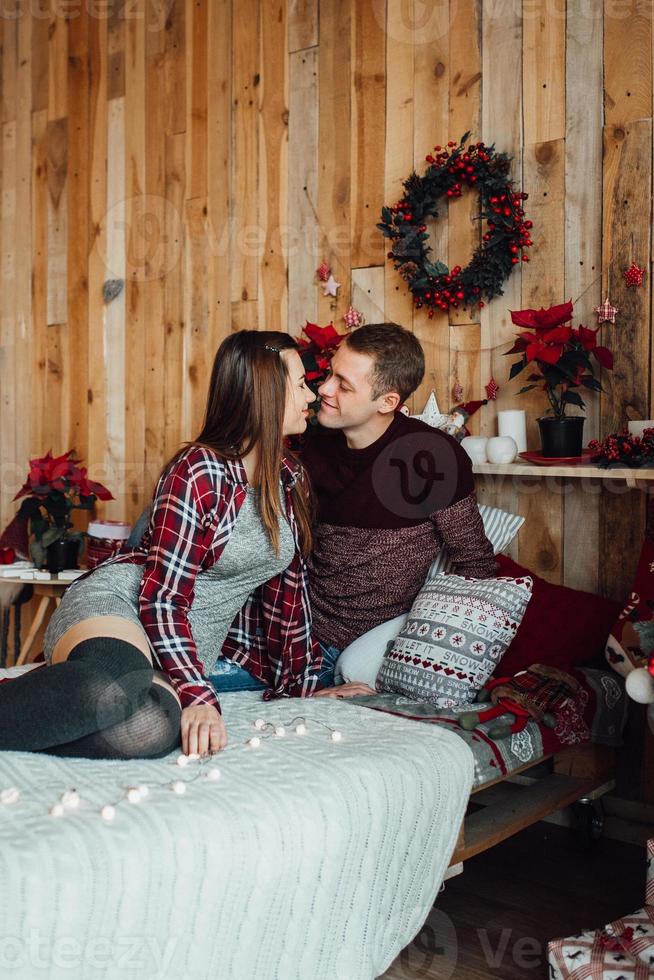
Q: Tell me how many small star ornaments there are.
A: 7